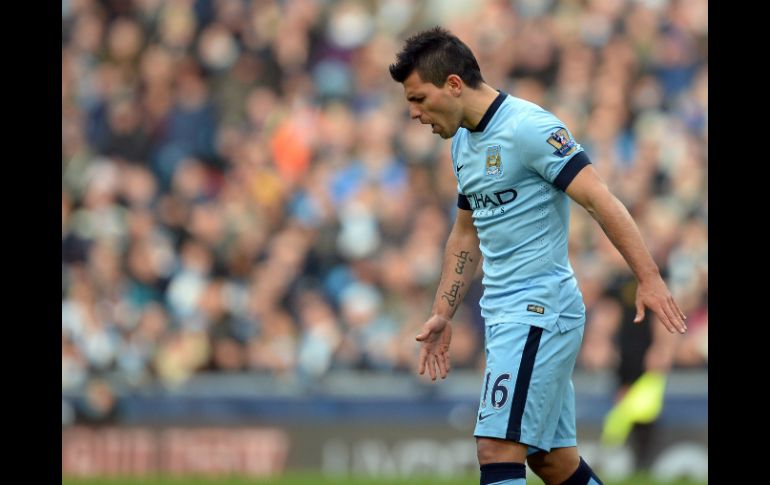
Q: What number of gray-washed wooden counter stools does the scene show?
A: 0